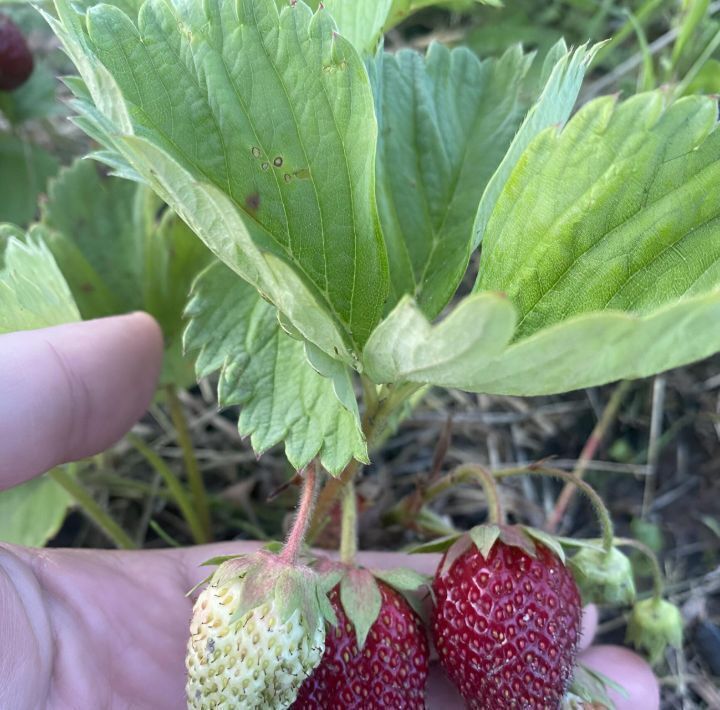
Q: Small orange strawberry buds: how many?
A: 0